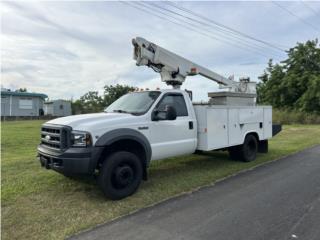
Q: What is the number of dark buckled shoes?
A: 0